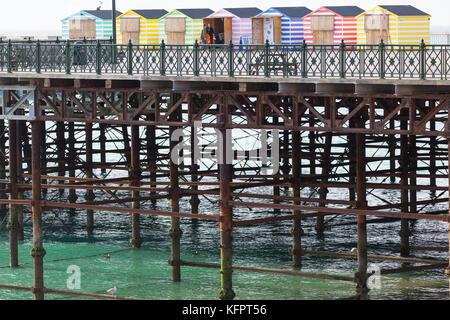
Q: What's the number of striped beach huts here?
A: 7